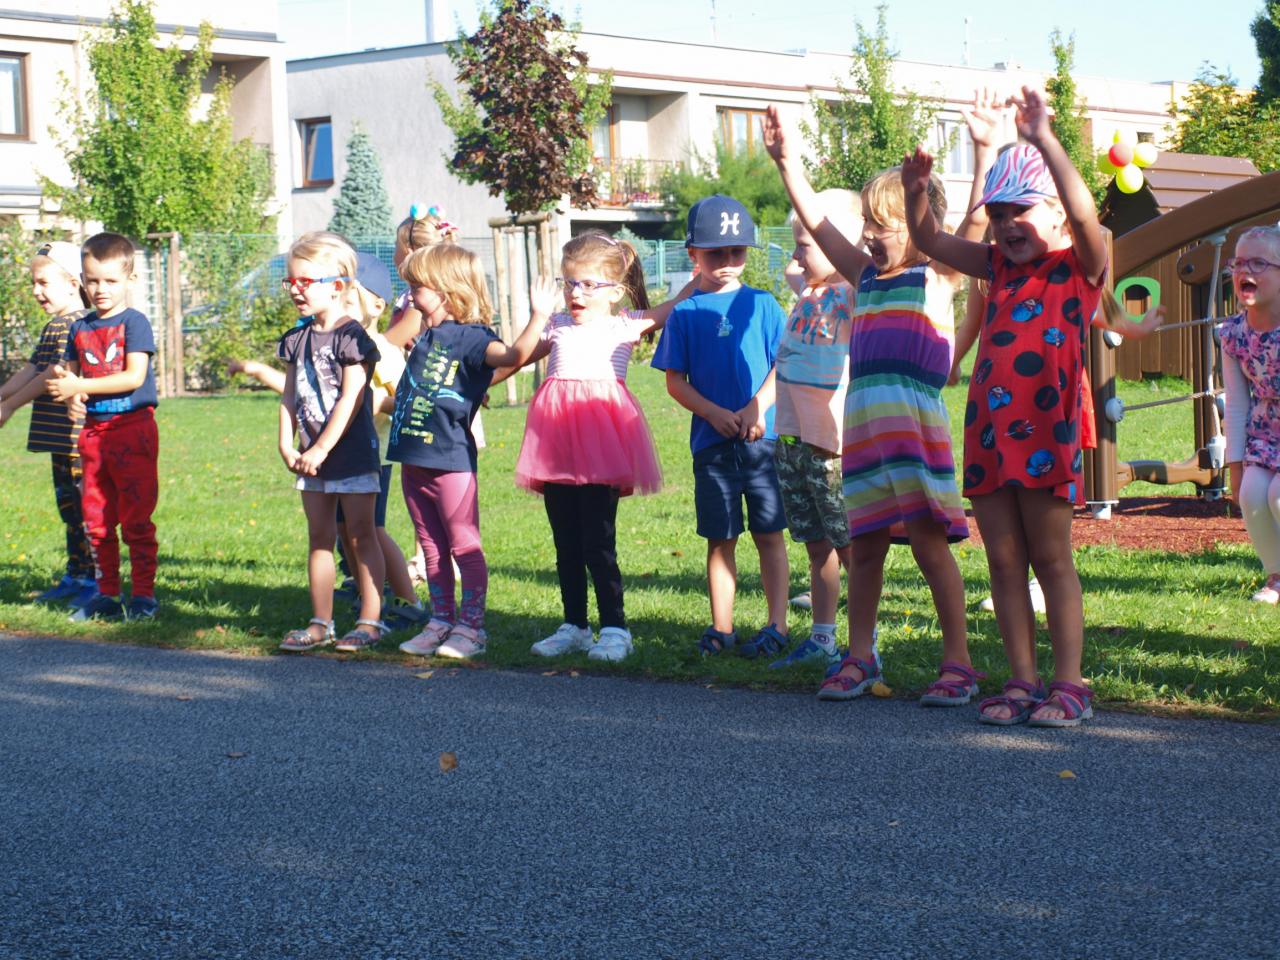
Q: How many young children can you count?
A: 13